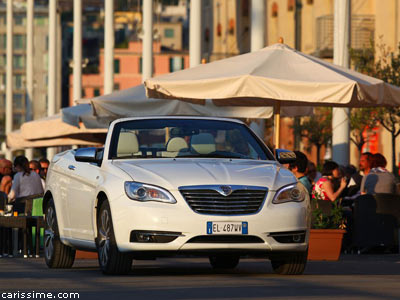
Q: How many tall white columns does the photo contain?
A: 9